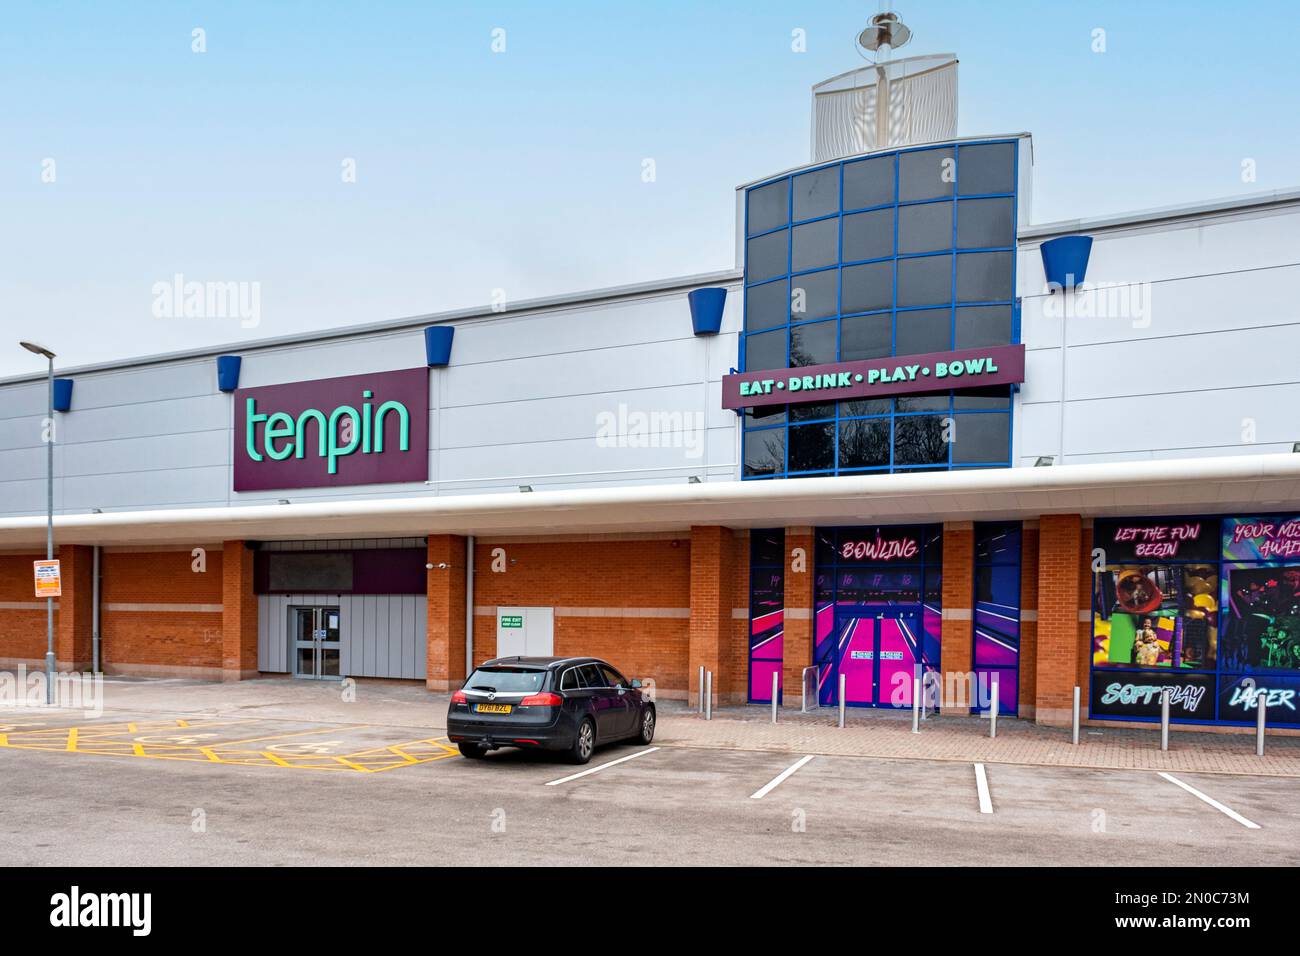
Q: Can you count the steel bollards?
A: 9